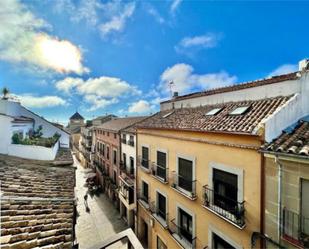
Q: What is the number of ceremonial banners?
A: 0